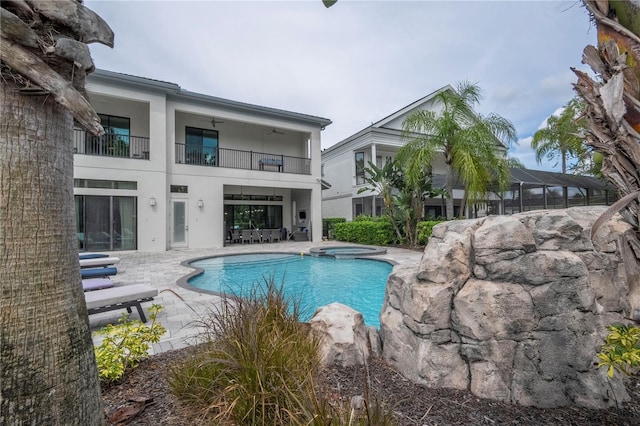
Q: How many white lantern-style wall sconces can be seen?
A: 2